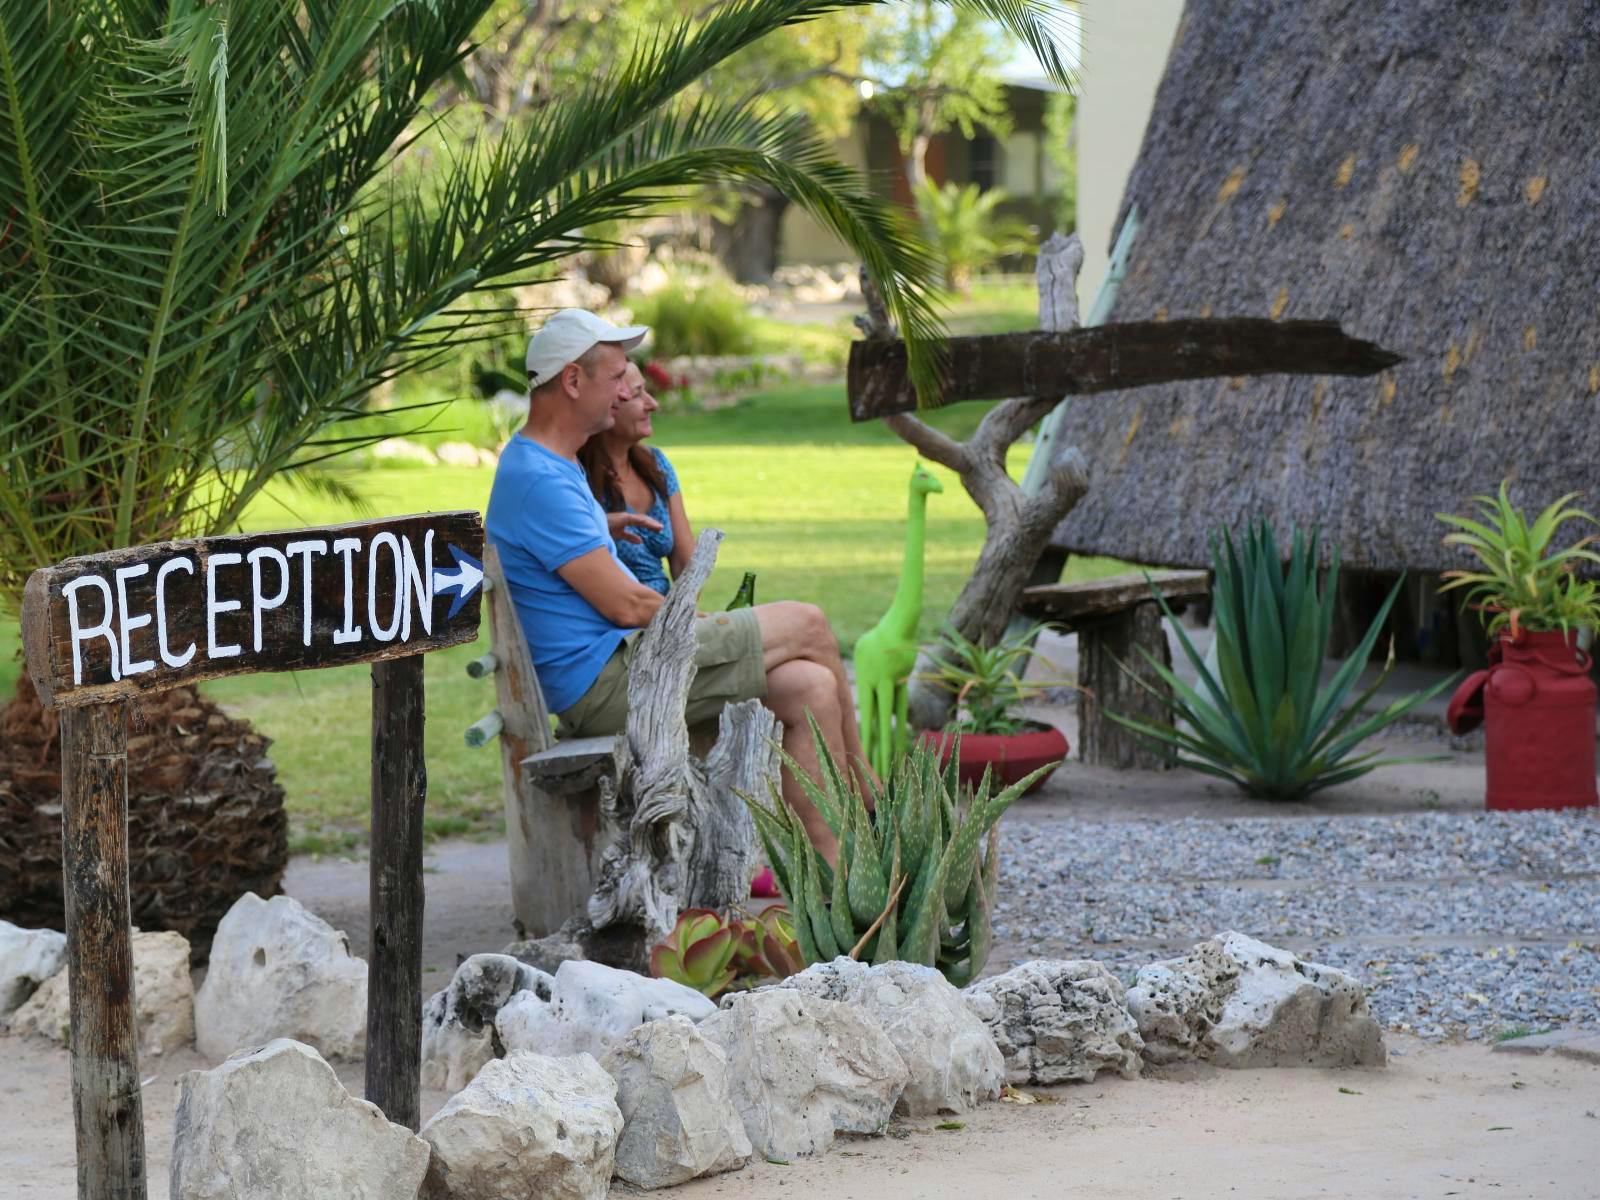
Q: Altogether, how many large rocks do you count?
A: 12